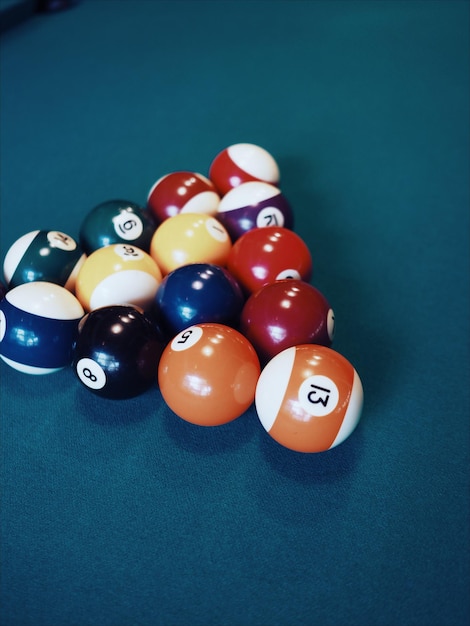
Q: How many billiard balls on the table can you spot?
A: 14